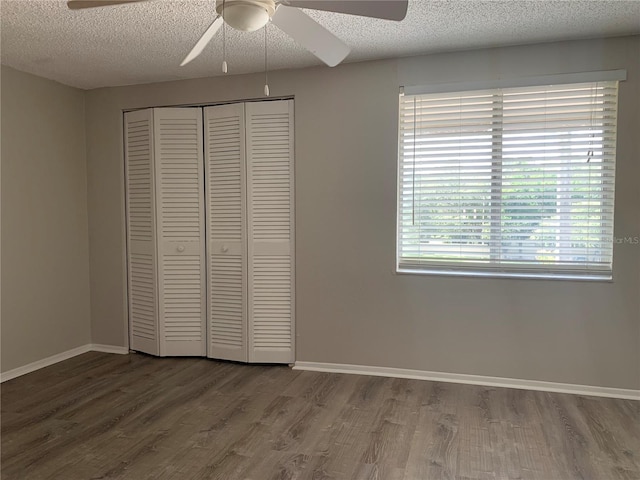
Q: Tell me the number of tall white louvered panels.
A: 4